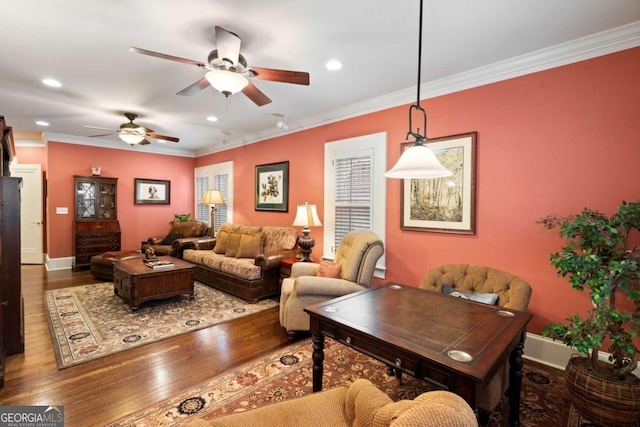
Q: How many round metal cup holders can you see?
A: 4